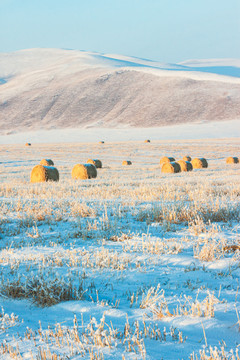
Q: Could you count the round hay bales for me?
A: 14